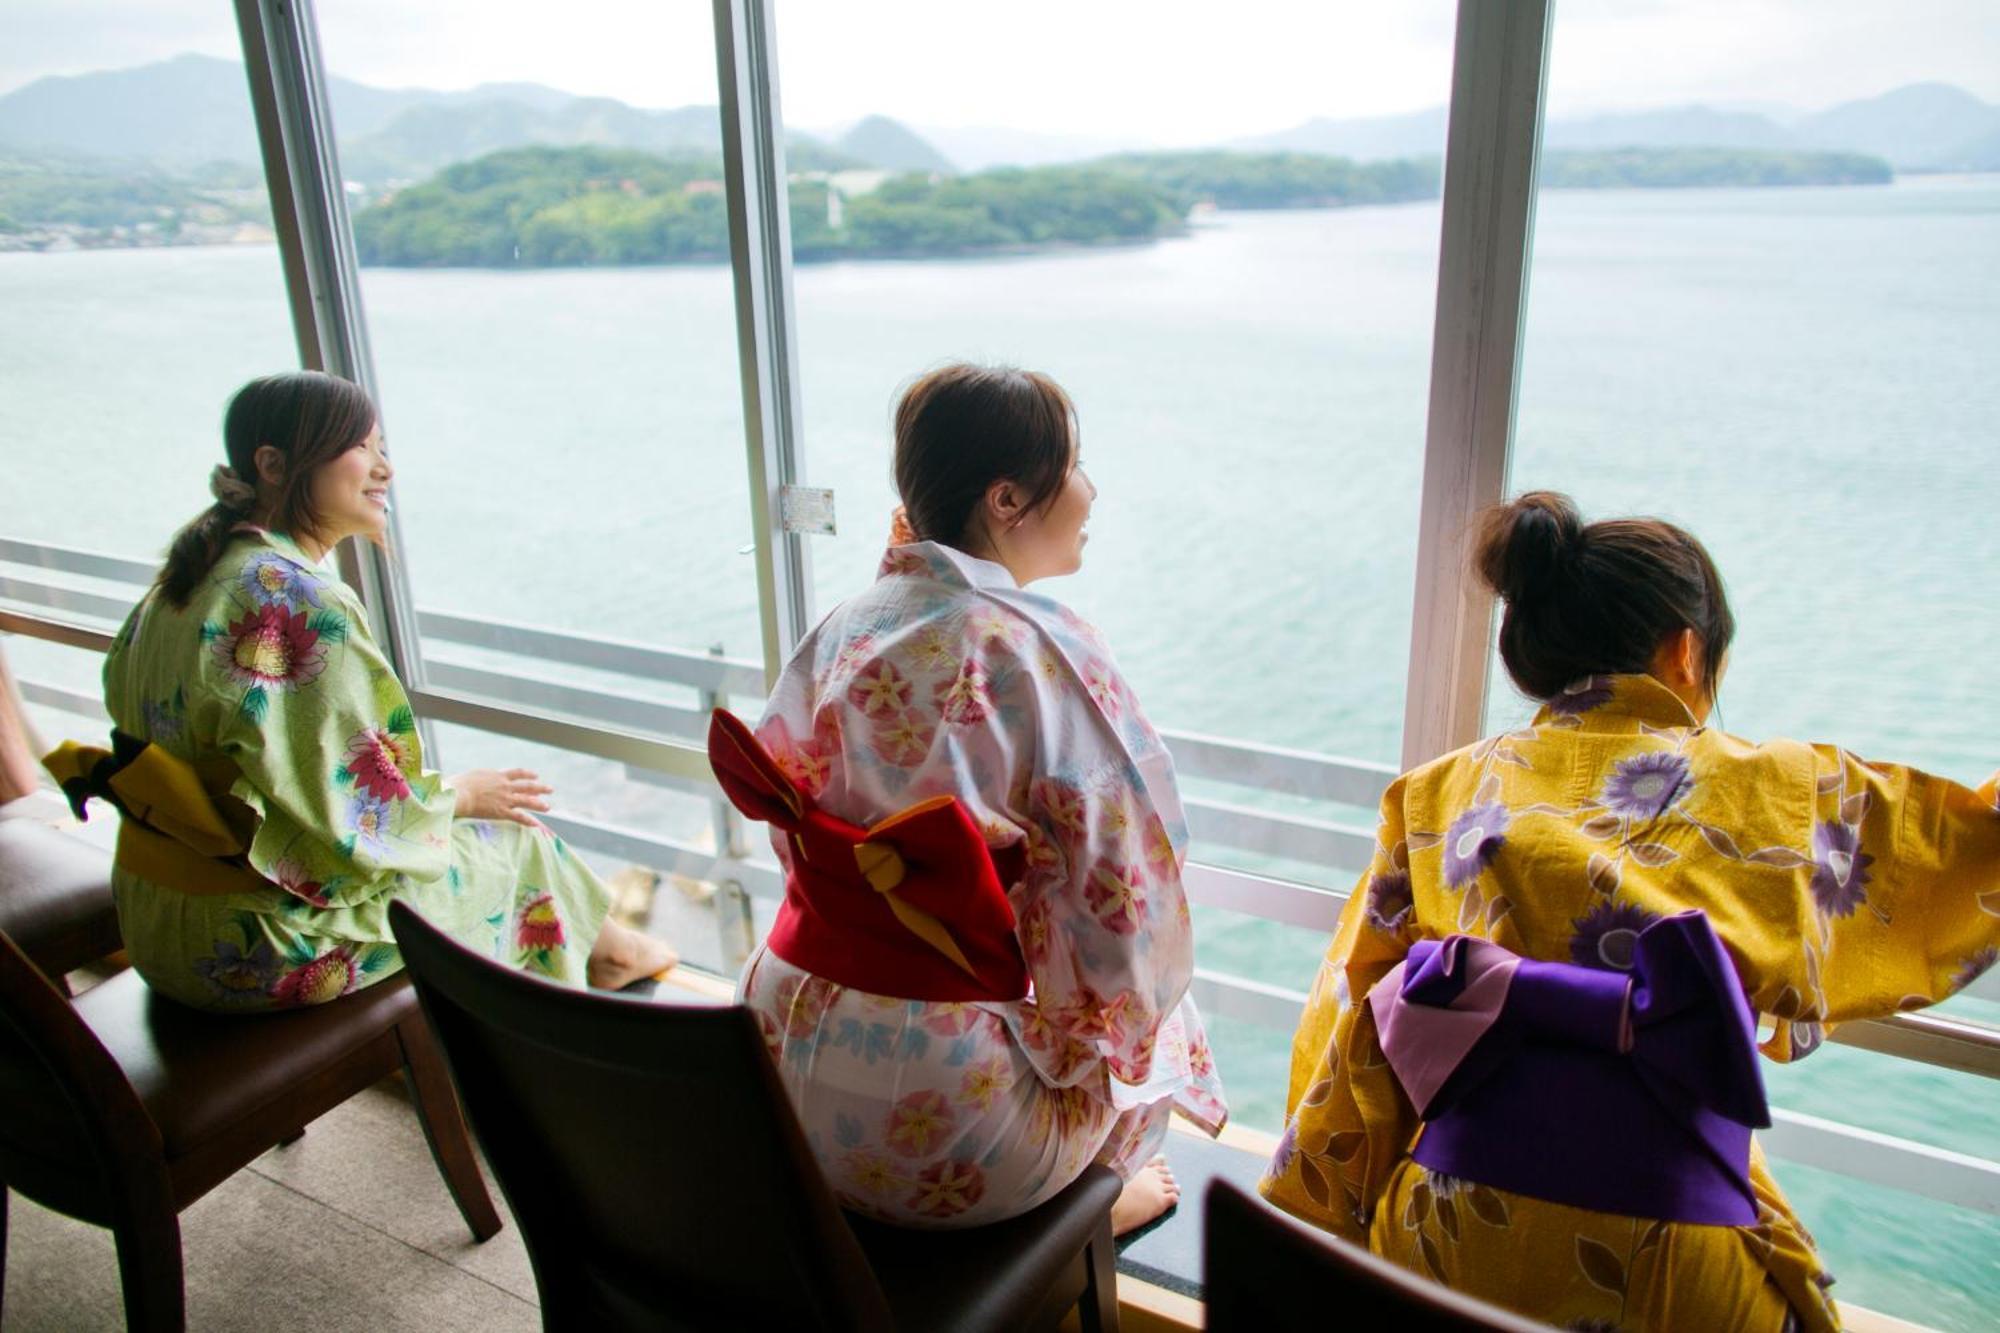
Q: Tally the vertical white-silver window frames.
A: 3